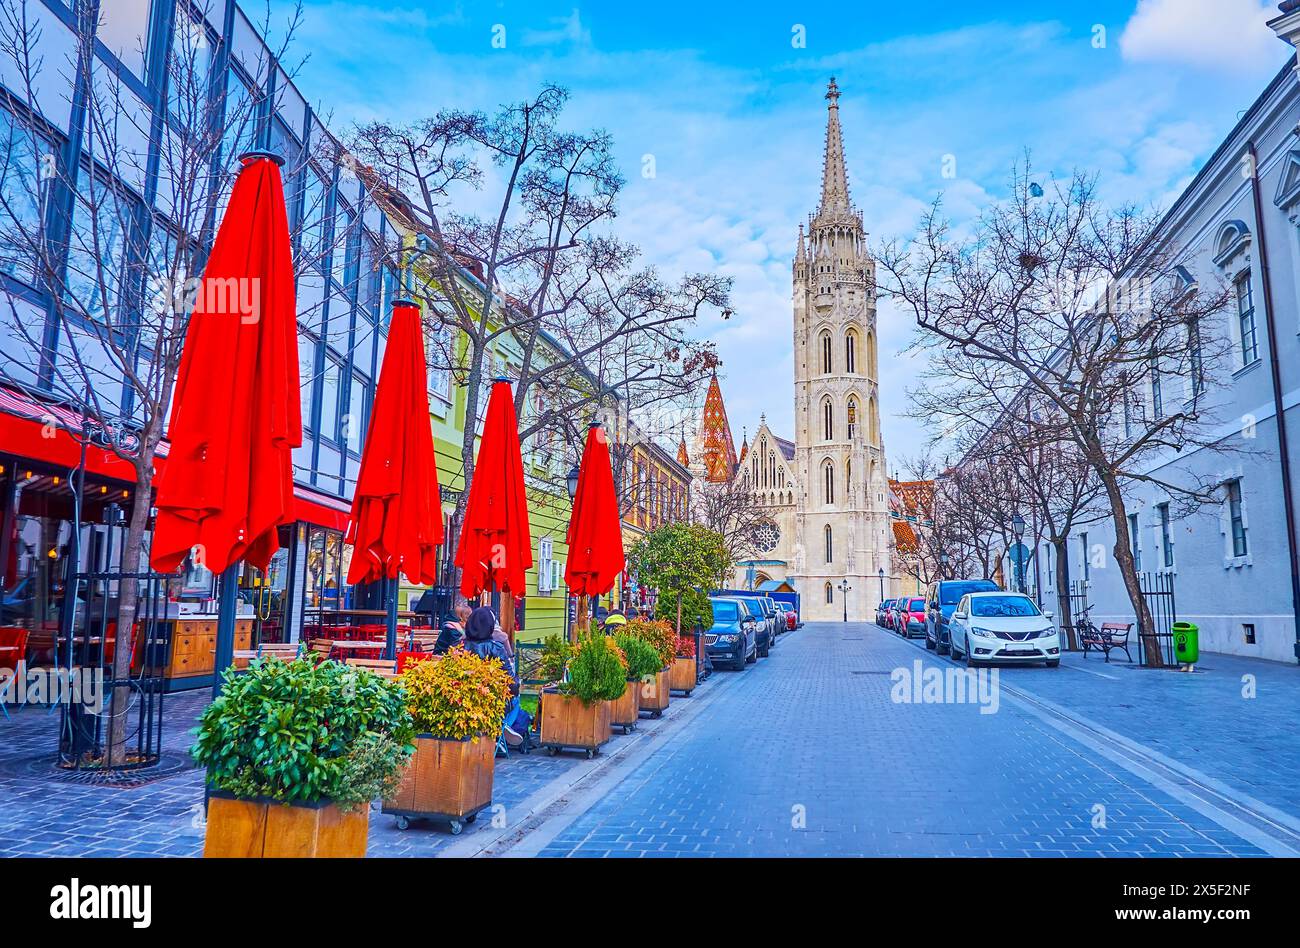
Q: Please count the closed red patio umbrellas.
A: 4